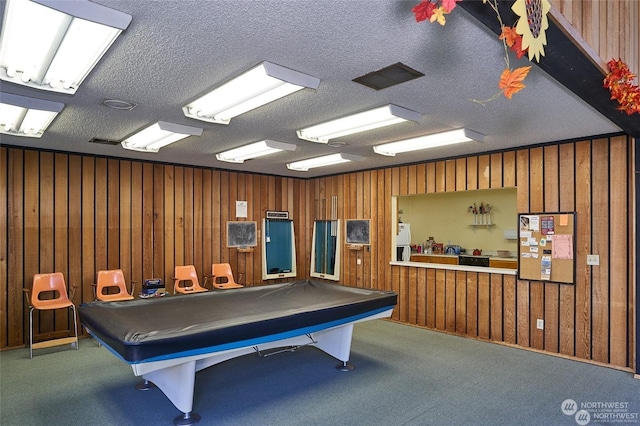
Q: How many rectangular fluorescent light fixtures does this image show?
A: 8